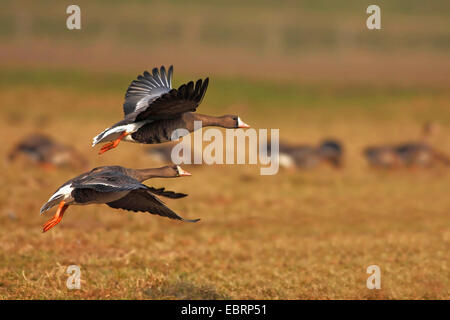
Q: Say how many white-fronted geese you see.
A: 2